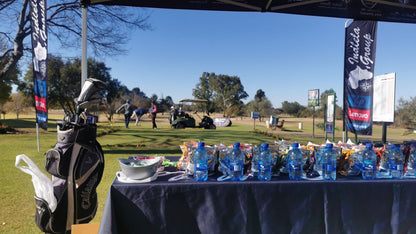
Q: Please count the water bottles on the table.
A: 7